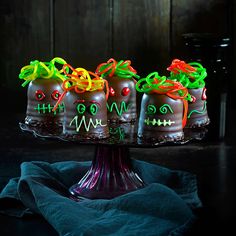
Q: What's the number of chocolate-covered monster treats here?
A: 5